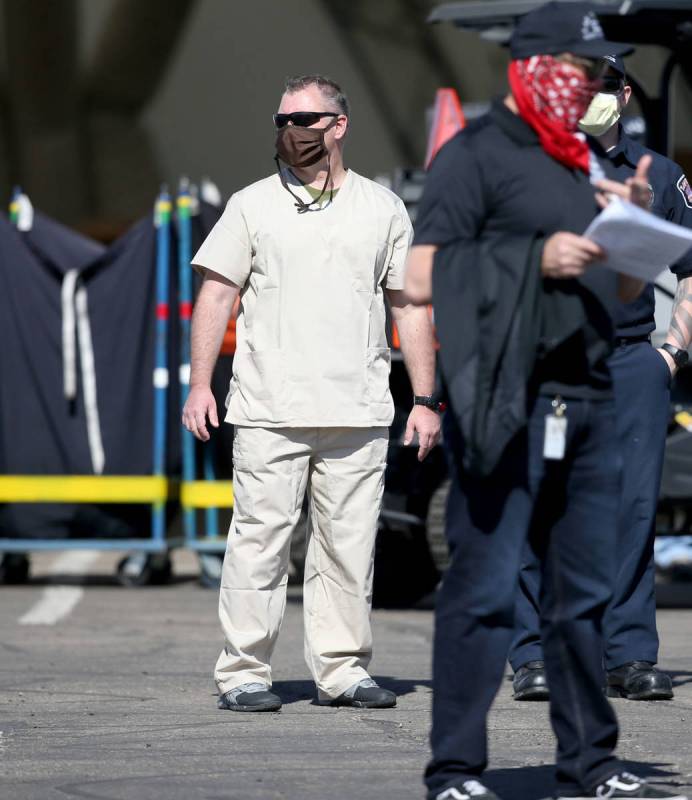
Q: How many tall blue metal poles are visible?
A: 2